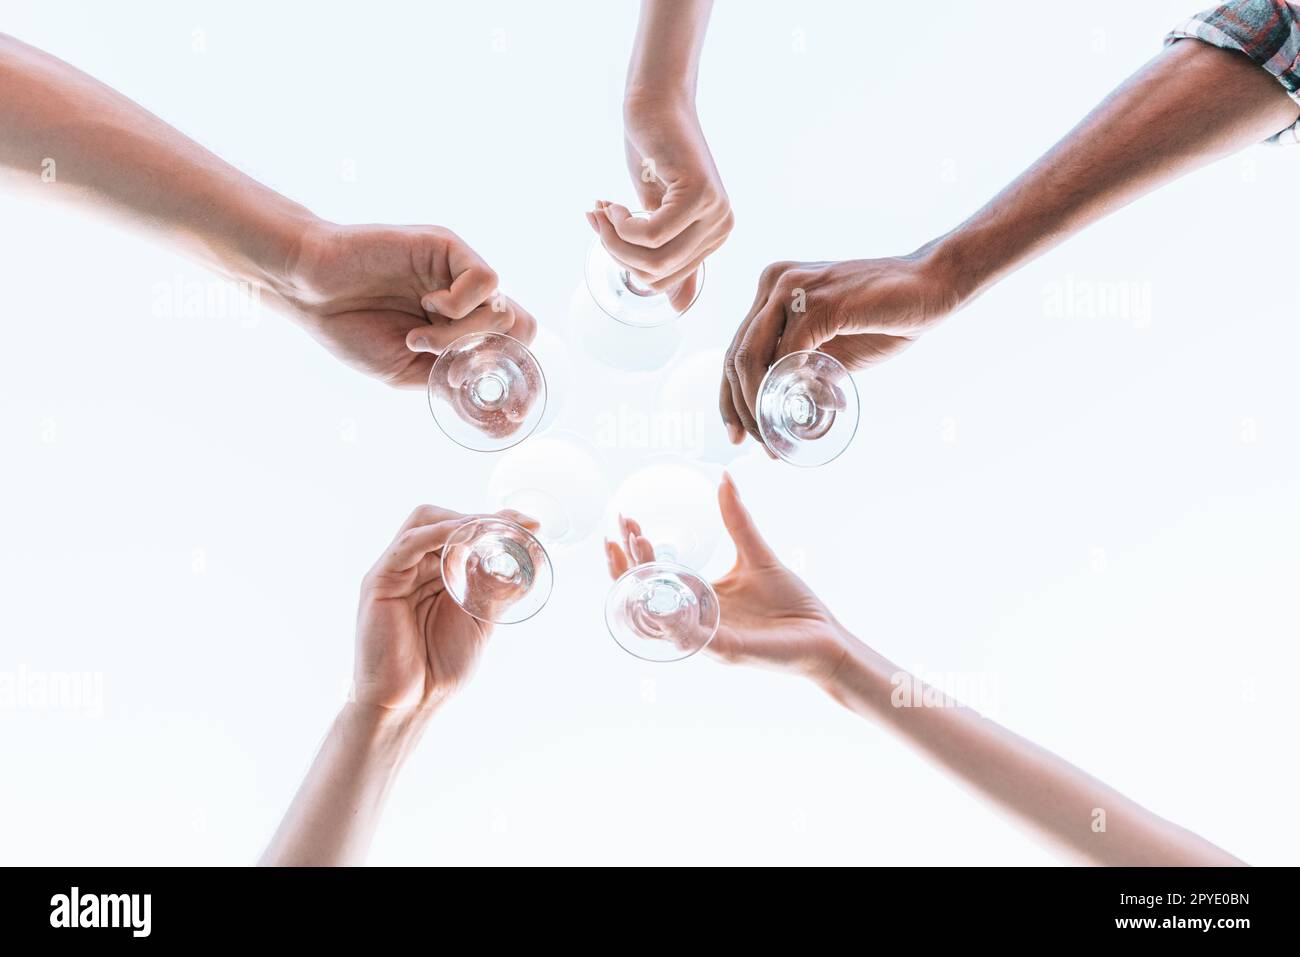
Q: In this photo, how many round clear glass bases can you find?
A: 5